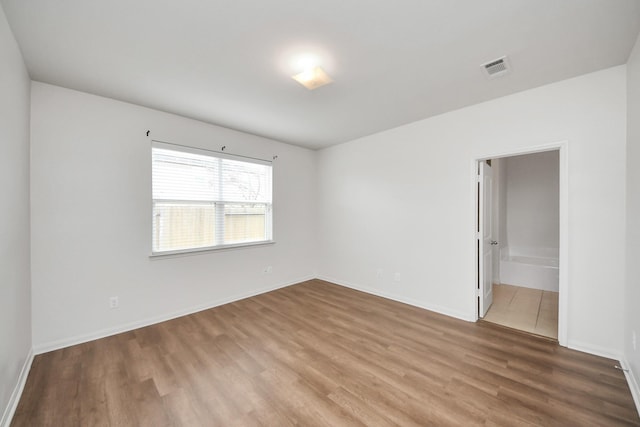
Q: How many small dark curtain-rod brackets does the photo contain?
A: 3